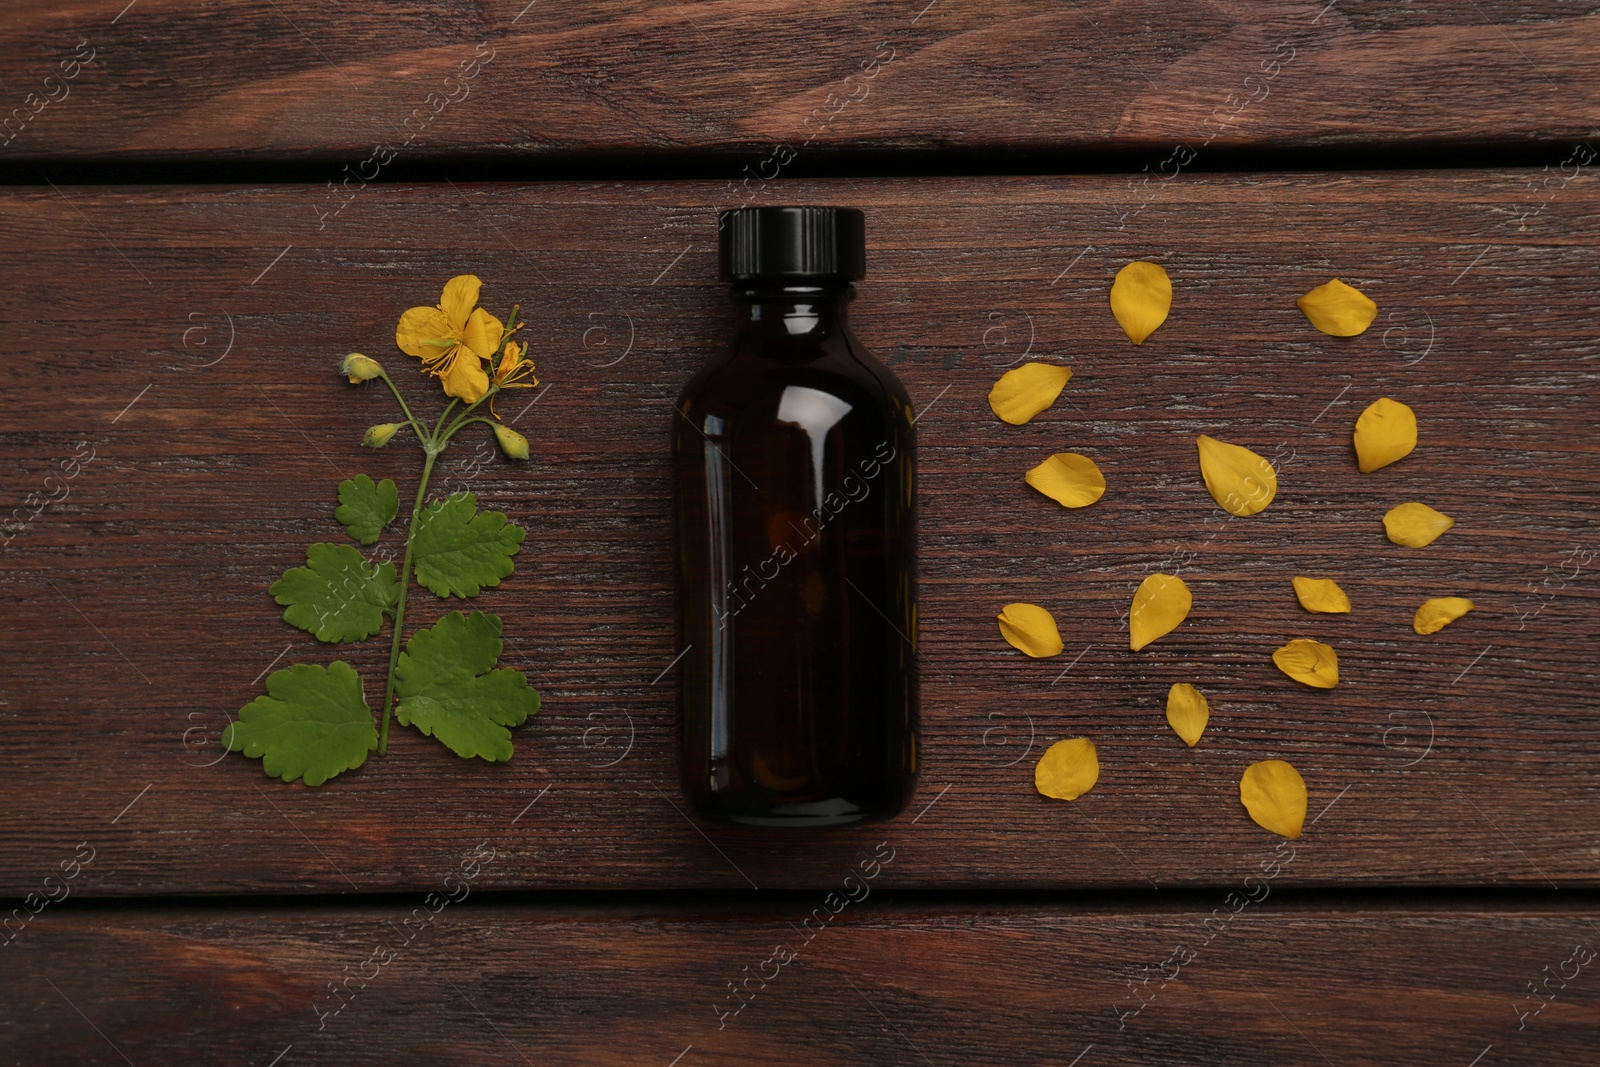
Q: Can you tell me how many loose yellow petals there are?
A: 15